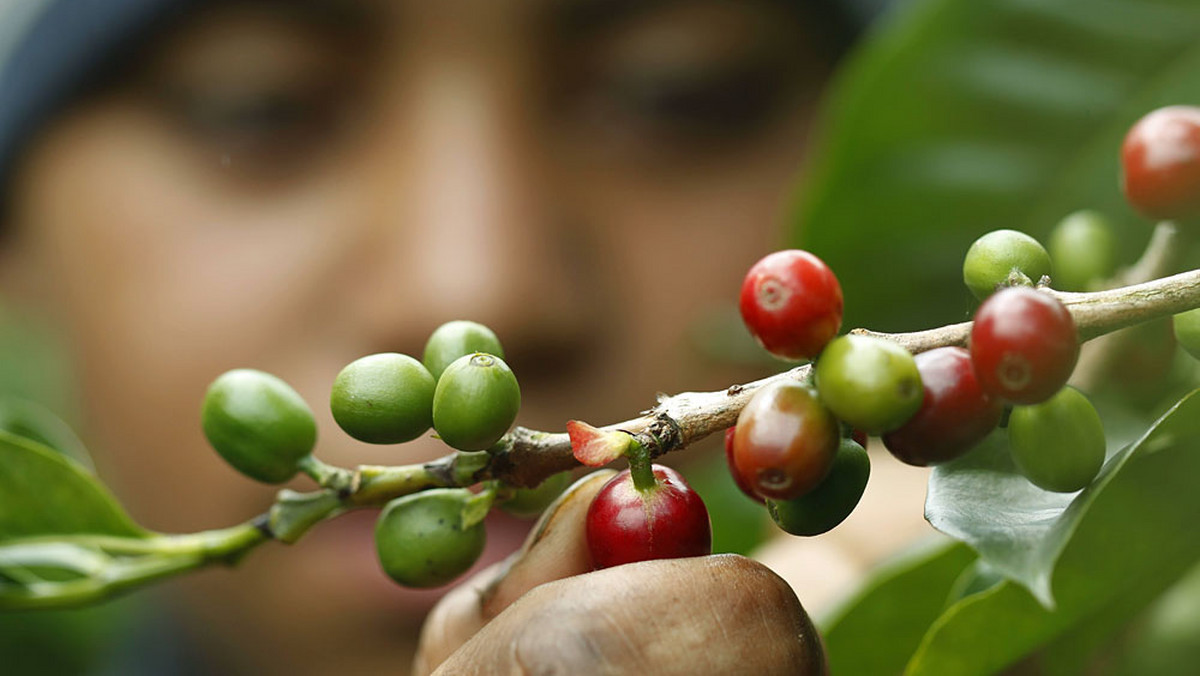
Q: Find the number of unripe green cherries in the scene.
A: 12